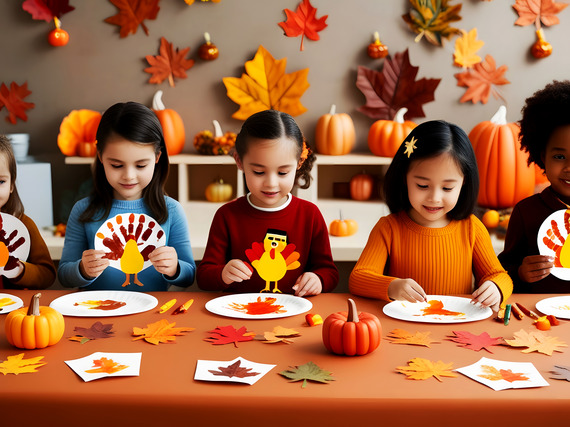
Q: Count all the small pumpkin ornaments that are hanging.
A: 4